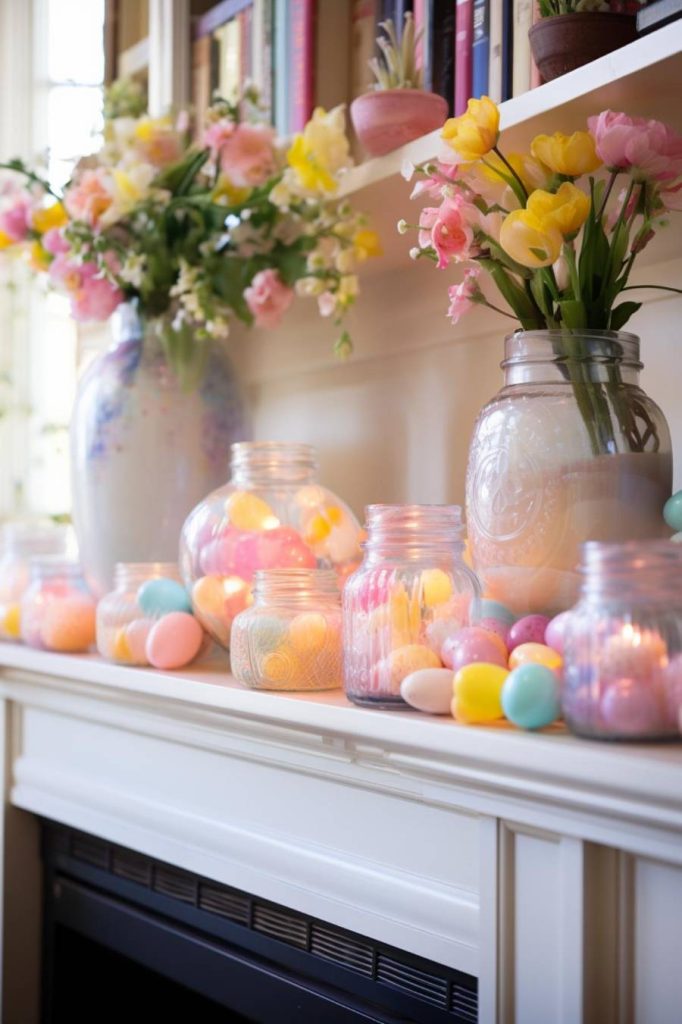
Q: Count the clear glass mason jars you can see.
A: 8